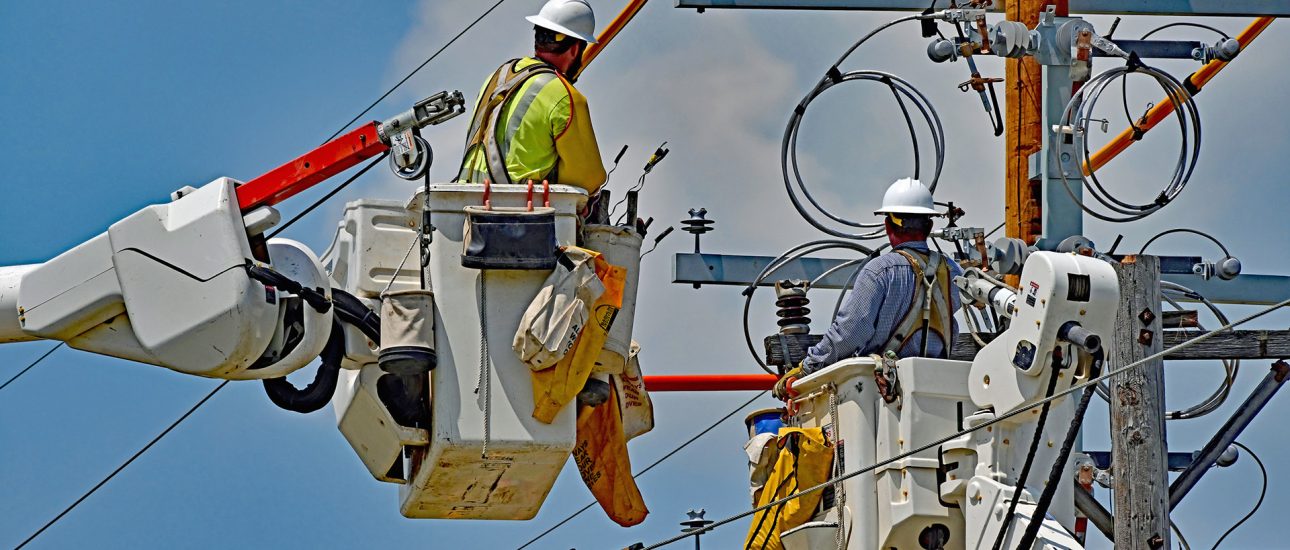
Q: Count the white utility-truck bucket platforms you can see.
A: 2